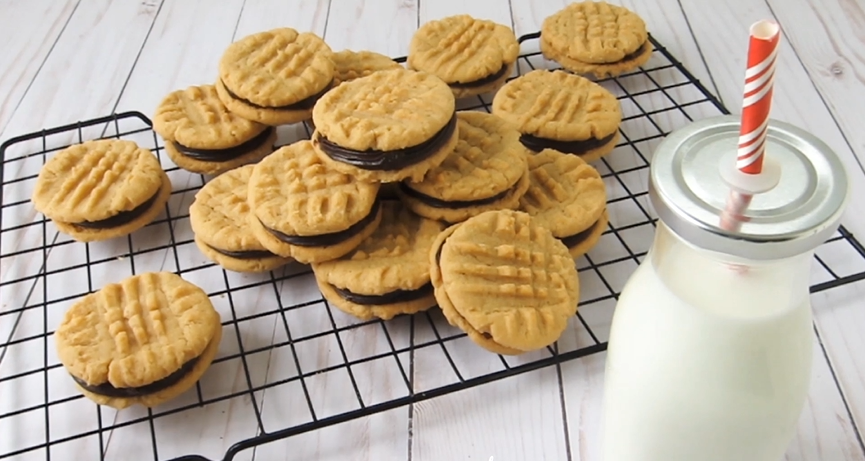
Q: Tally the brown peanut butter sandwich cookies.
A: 15